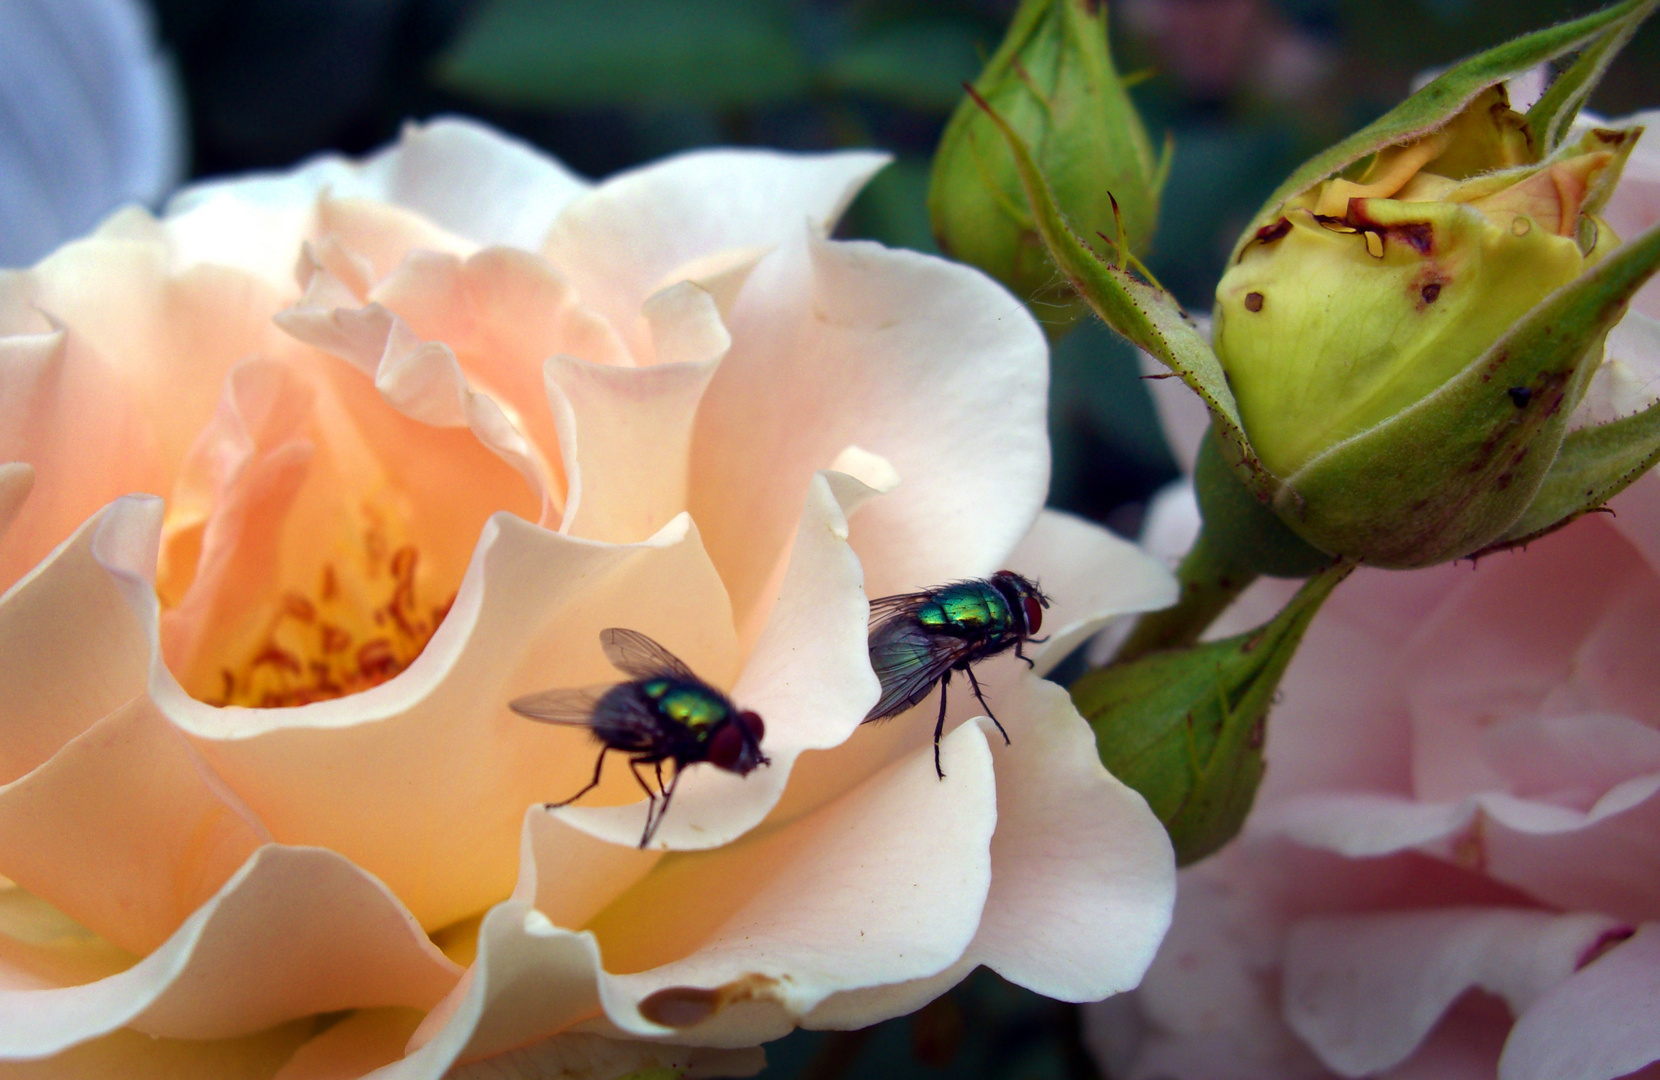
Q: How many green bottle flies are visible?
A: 2